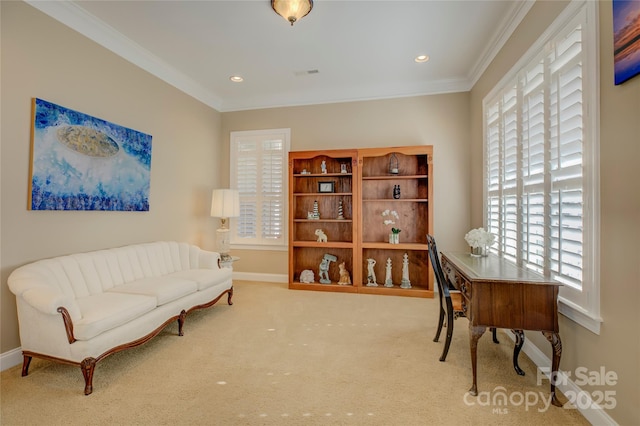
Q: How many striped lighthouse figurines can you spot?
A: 2